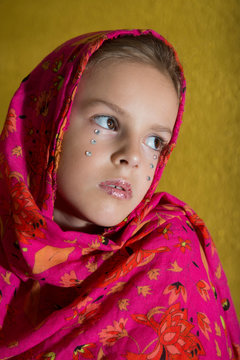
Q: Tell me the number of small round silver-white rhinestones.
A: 6